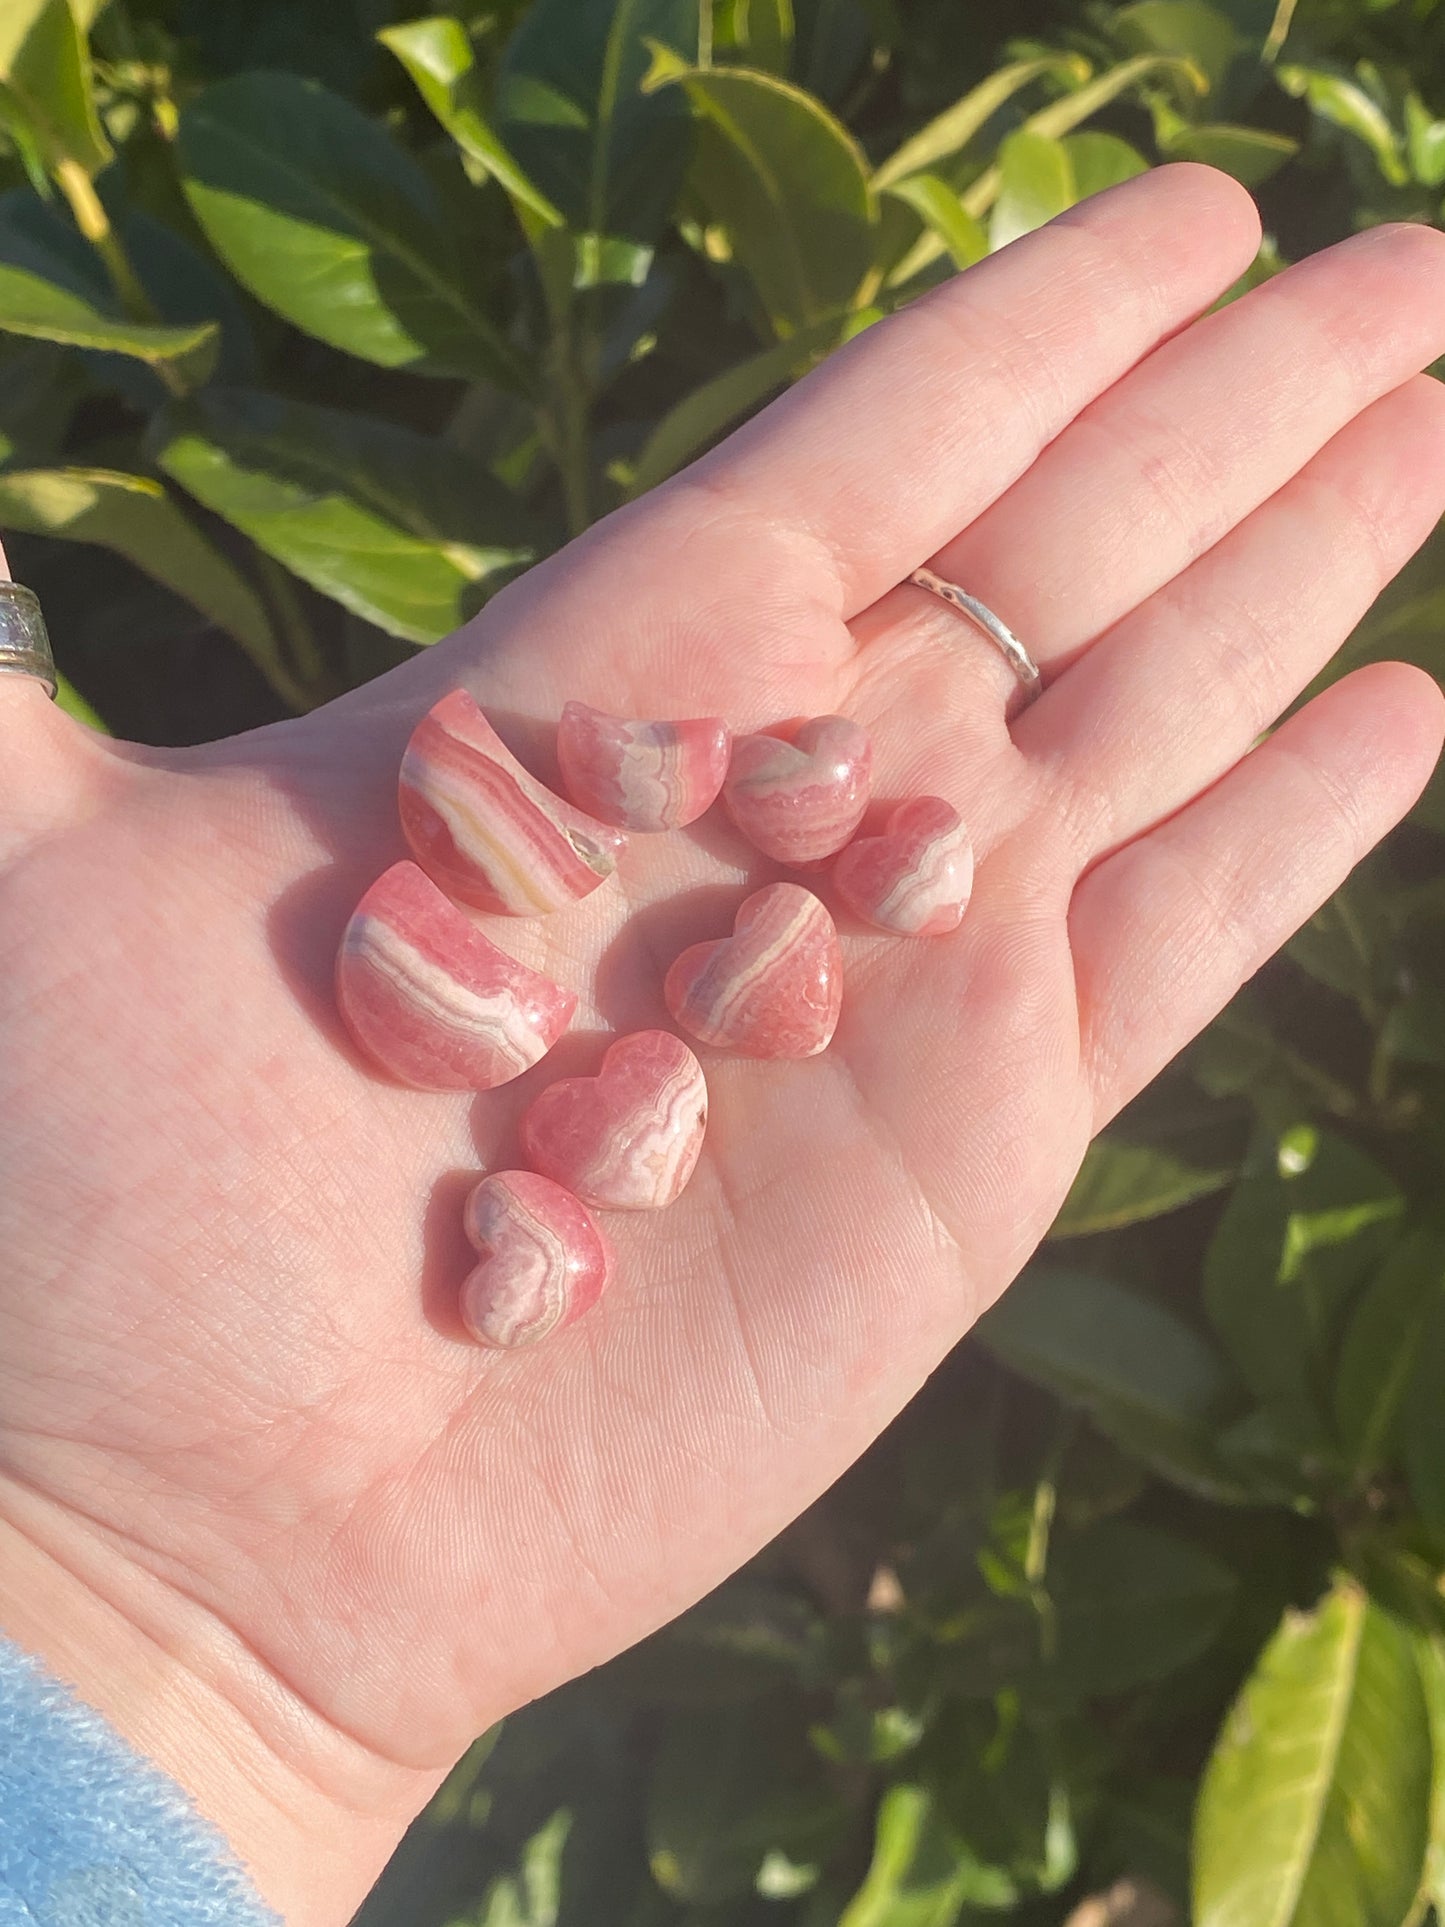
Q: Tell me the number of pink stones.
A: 8